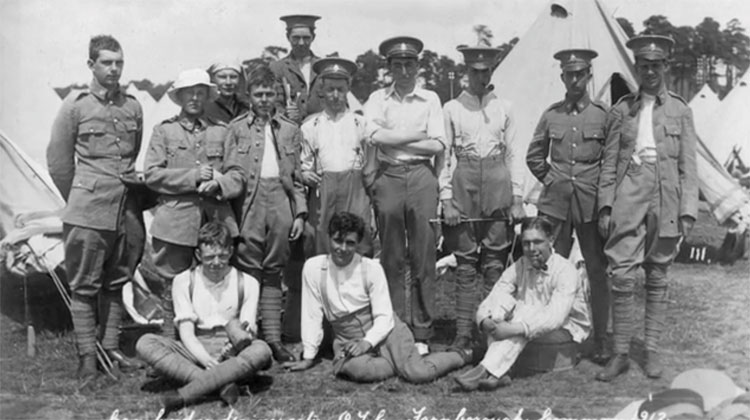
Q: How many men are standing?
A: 10